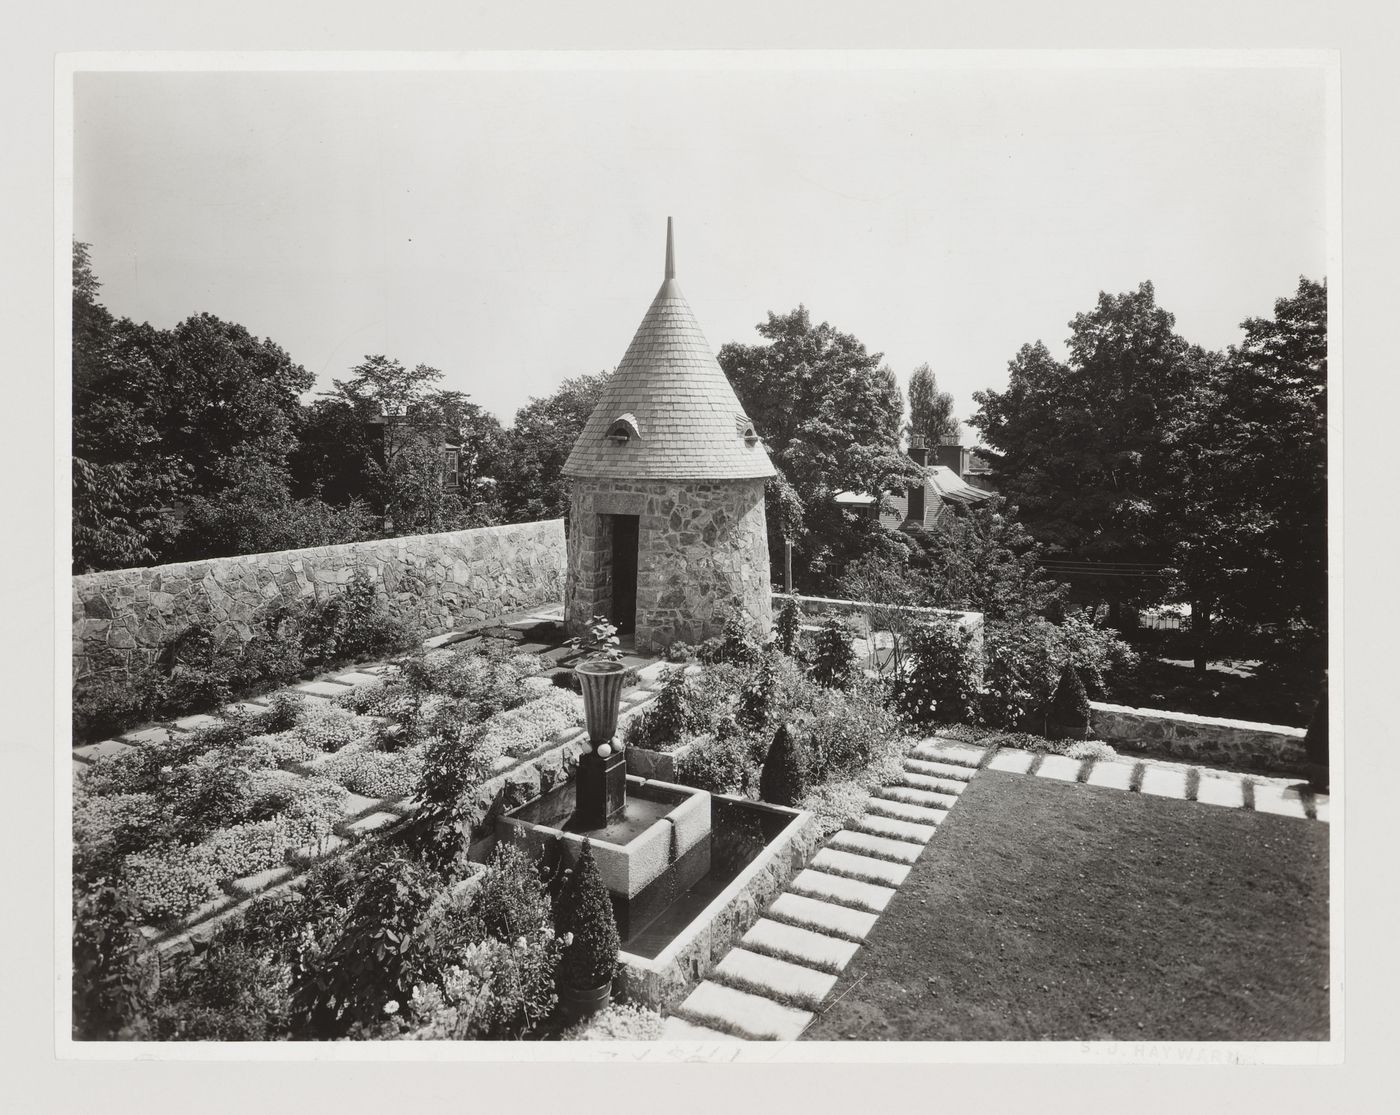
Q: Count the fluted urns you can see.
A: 1